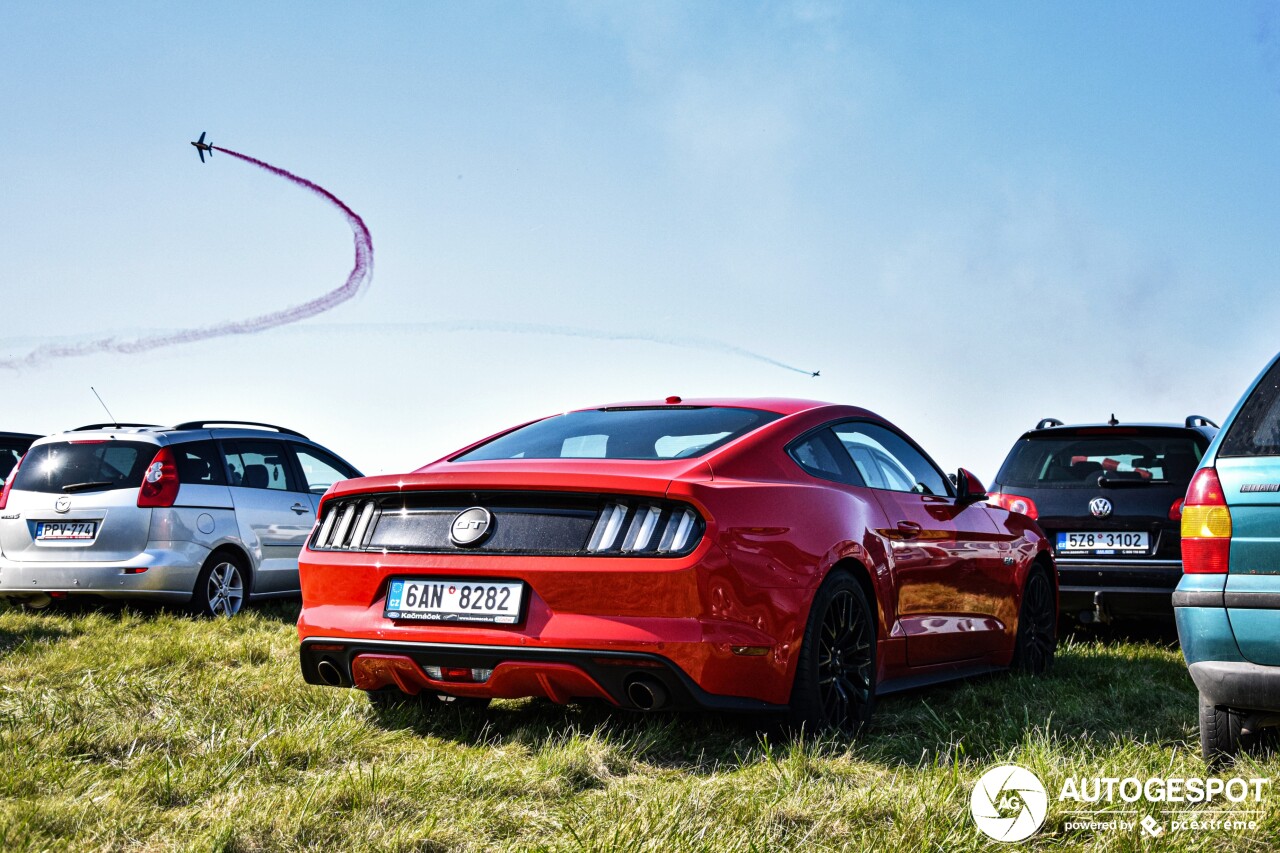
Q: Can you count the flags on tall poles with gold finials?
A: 0